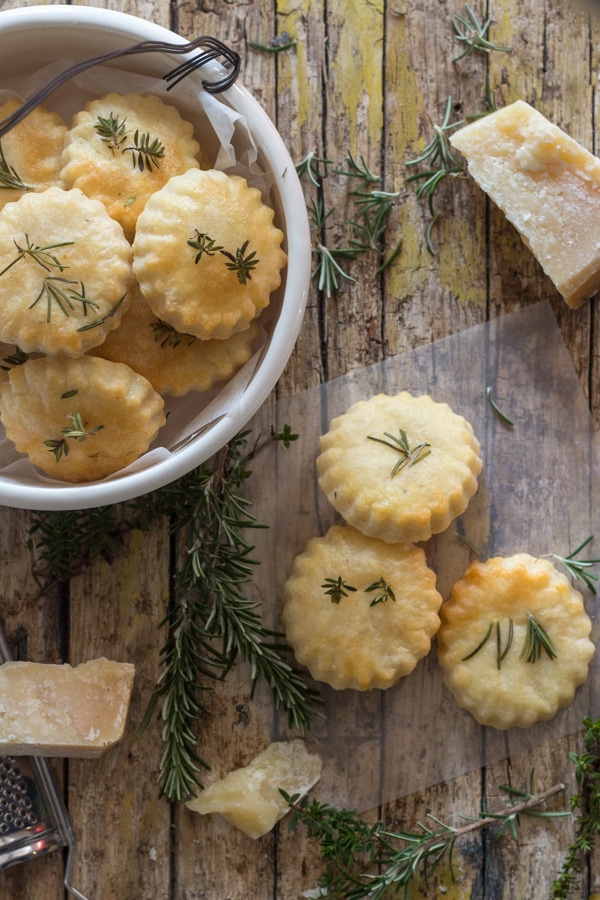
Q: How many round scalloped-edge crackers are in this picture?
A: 9